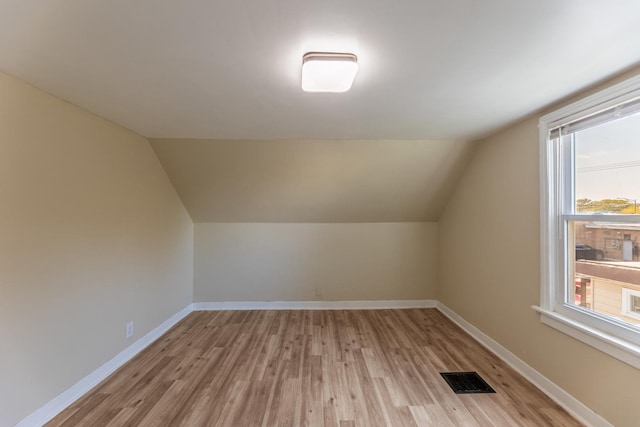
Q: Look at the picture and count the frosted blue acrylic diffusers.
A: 0